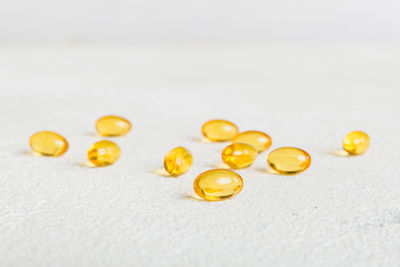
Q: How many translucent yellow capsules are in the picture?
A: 10